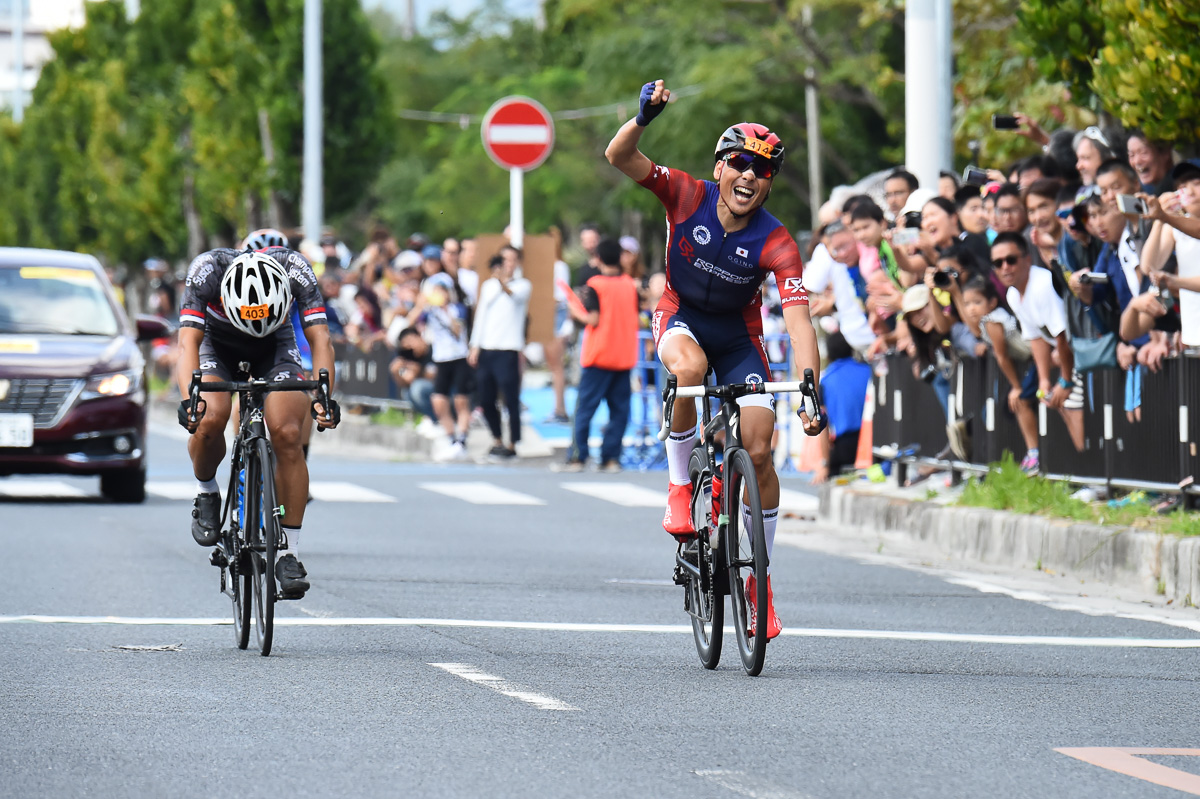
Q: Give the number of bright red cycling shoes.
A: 2